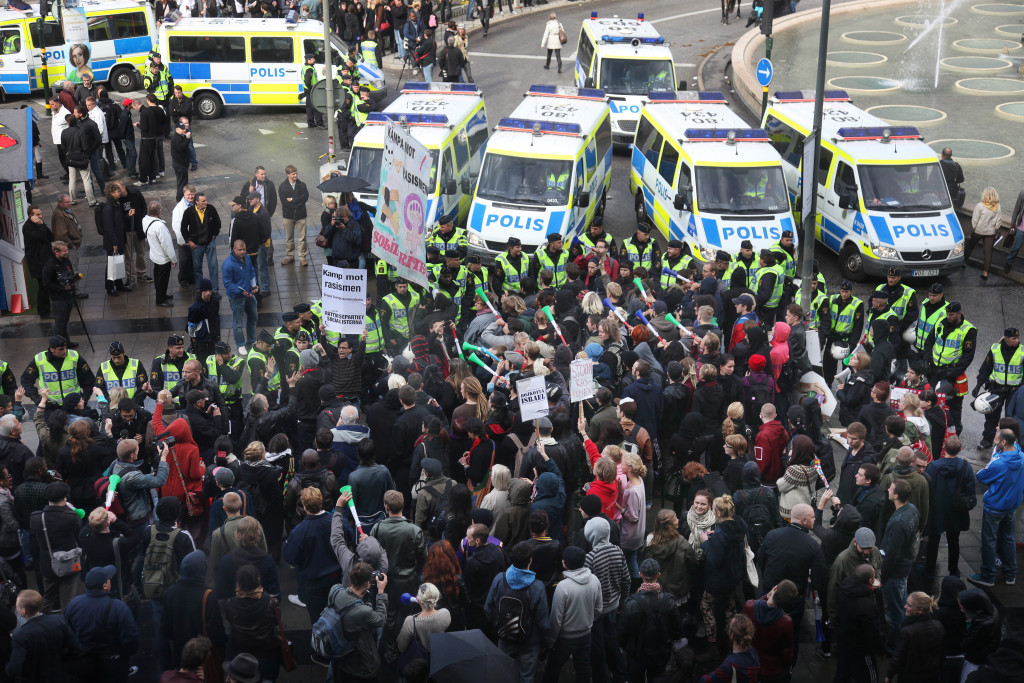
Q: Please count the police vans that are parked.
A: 7